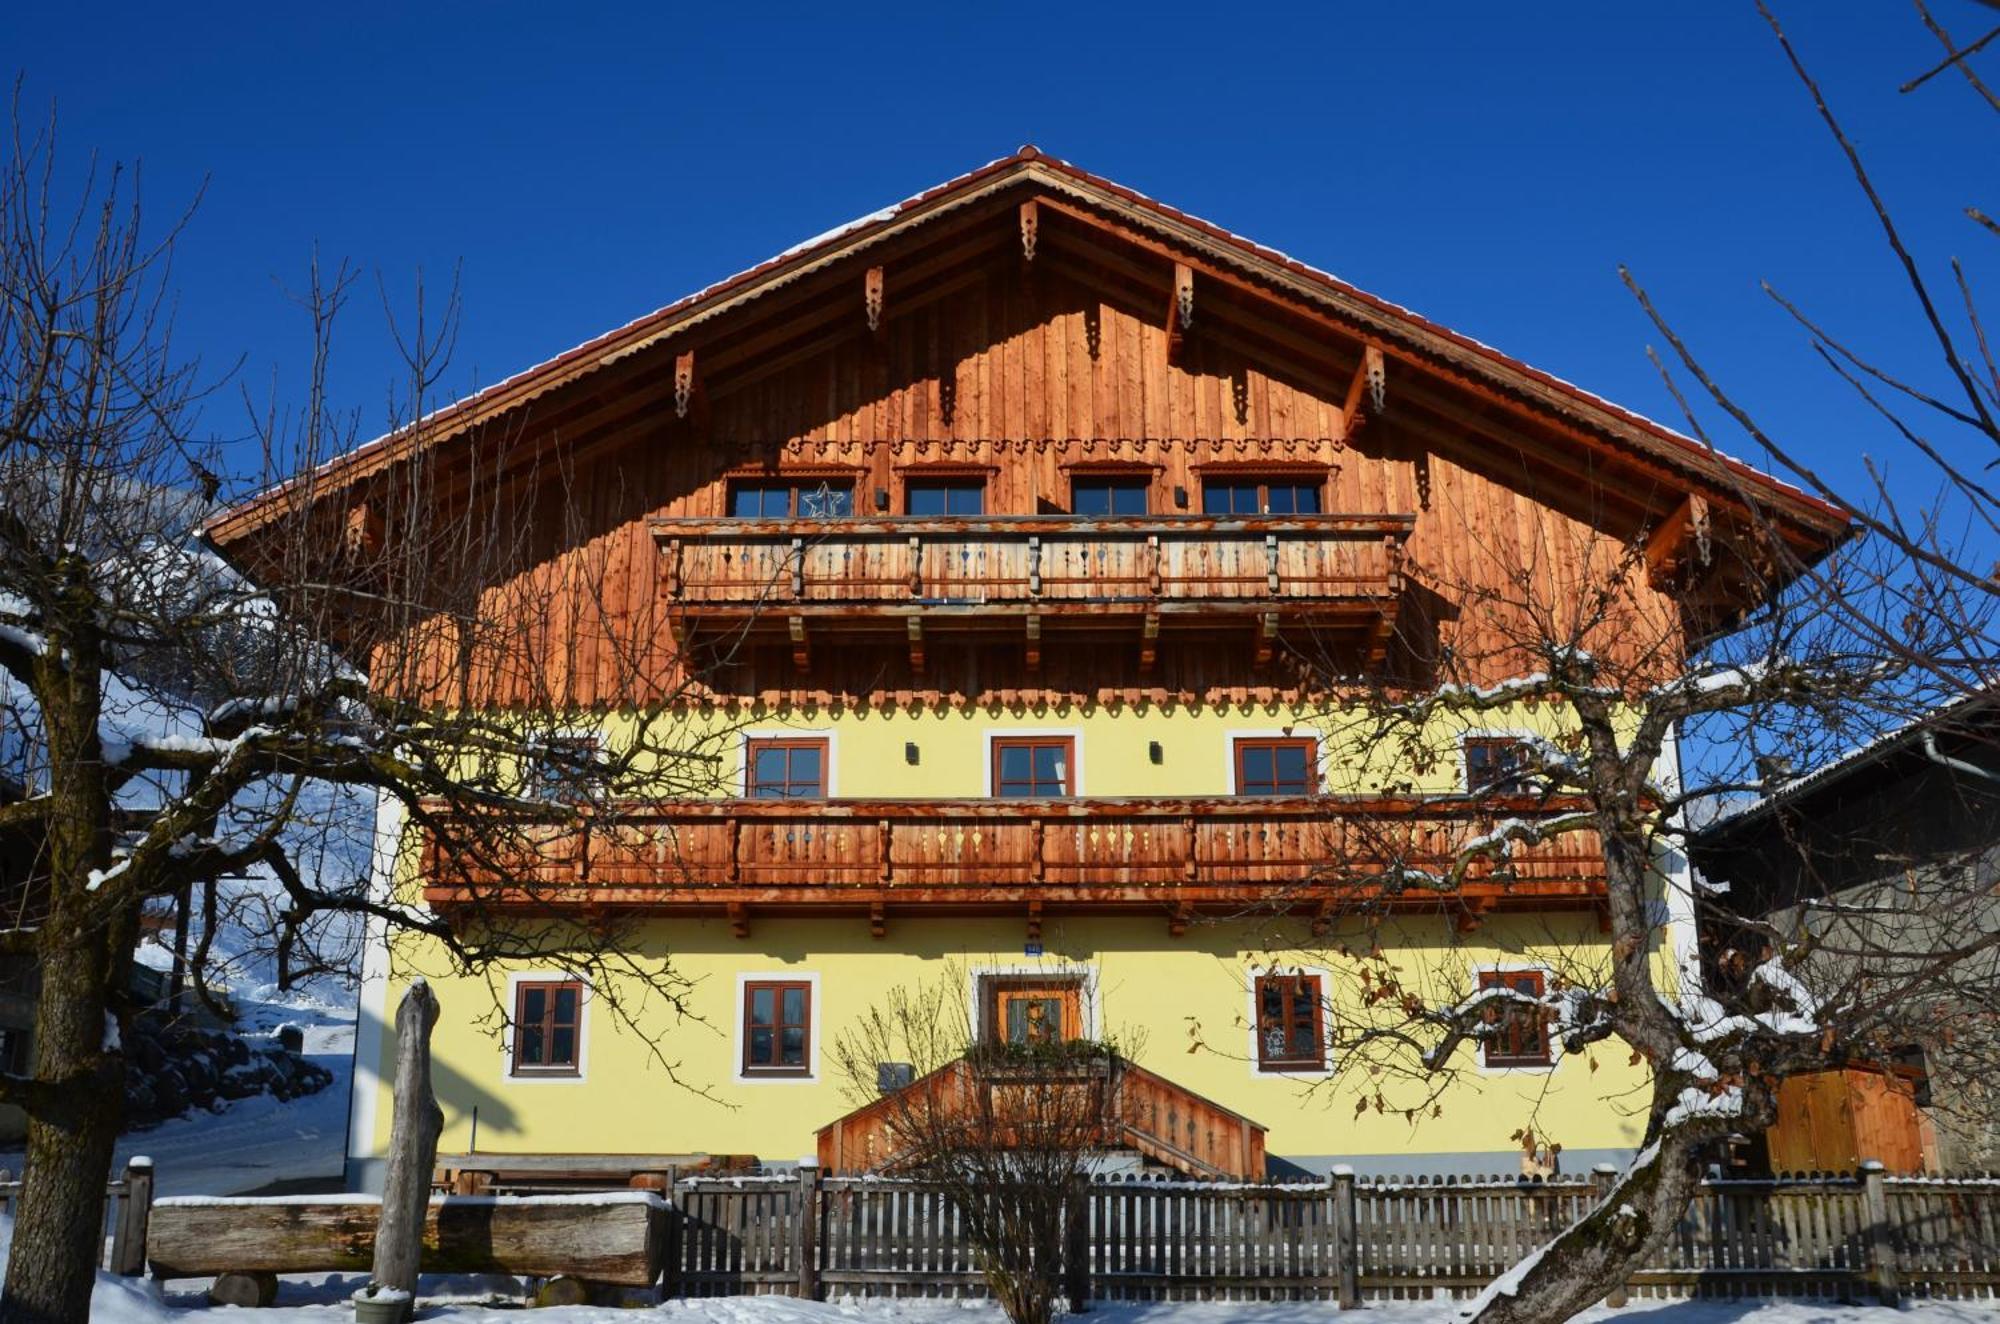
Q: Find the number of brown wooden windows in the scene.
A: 13